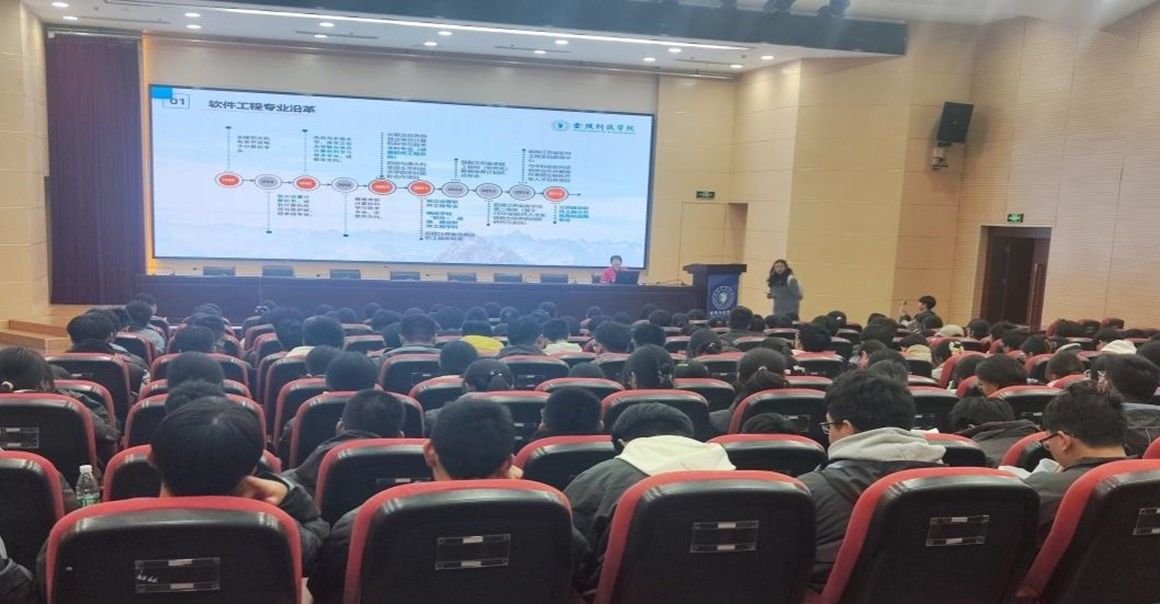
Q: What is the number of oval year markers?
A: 10